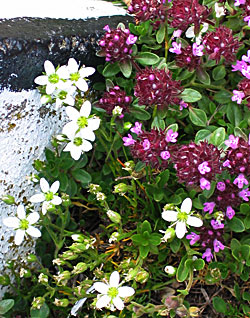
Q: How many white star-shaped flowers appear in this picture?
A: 9